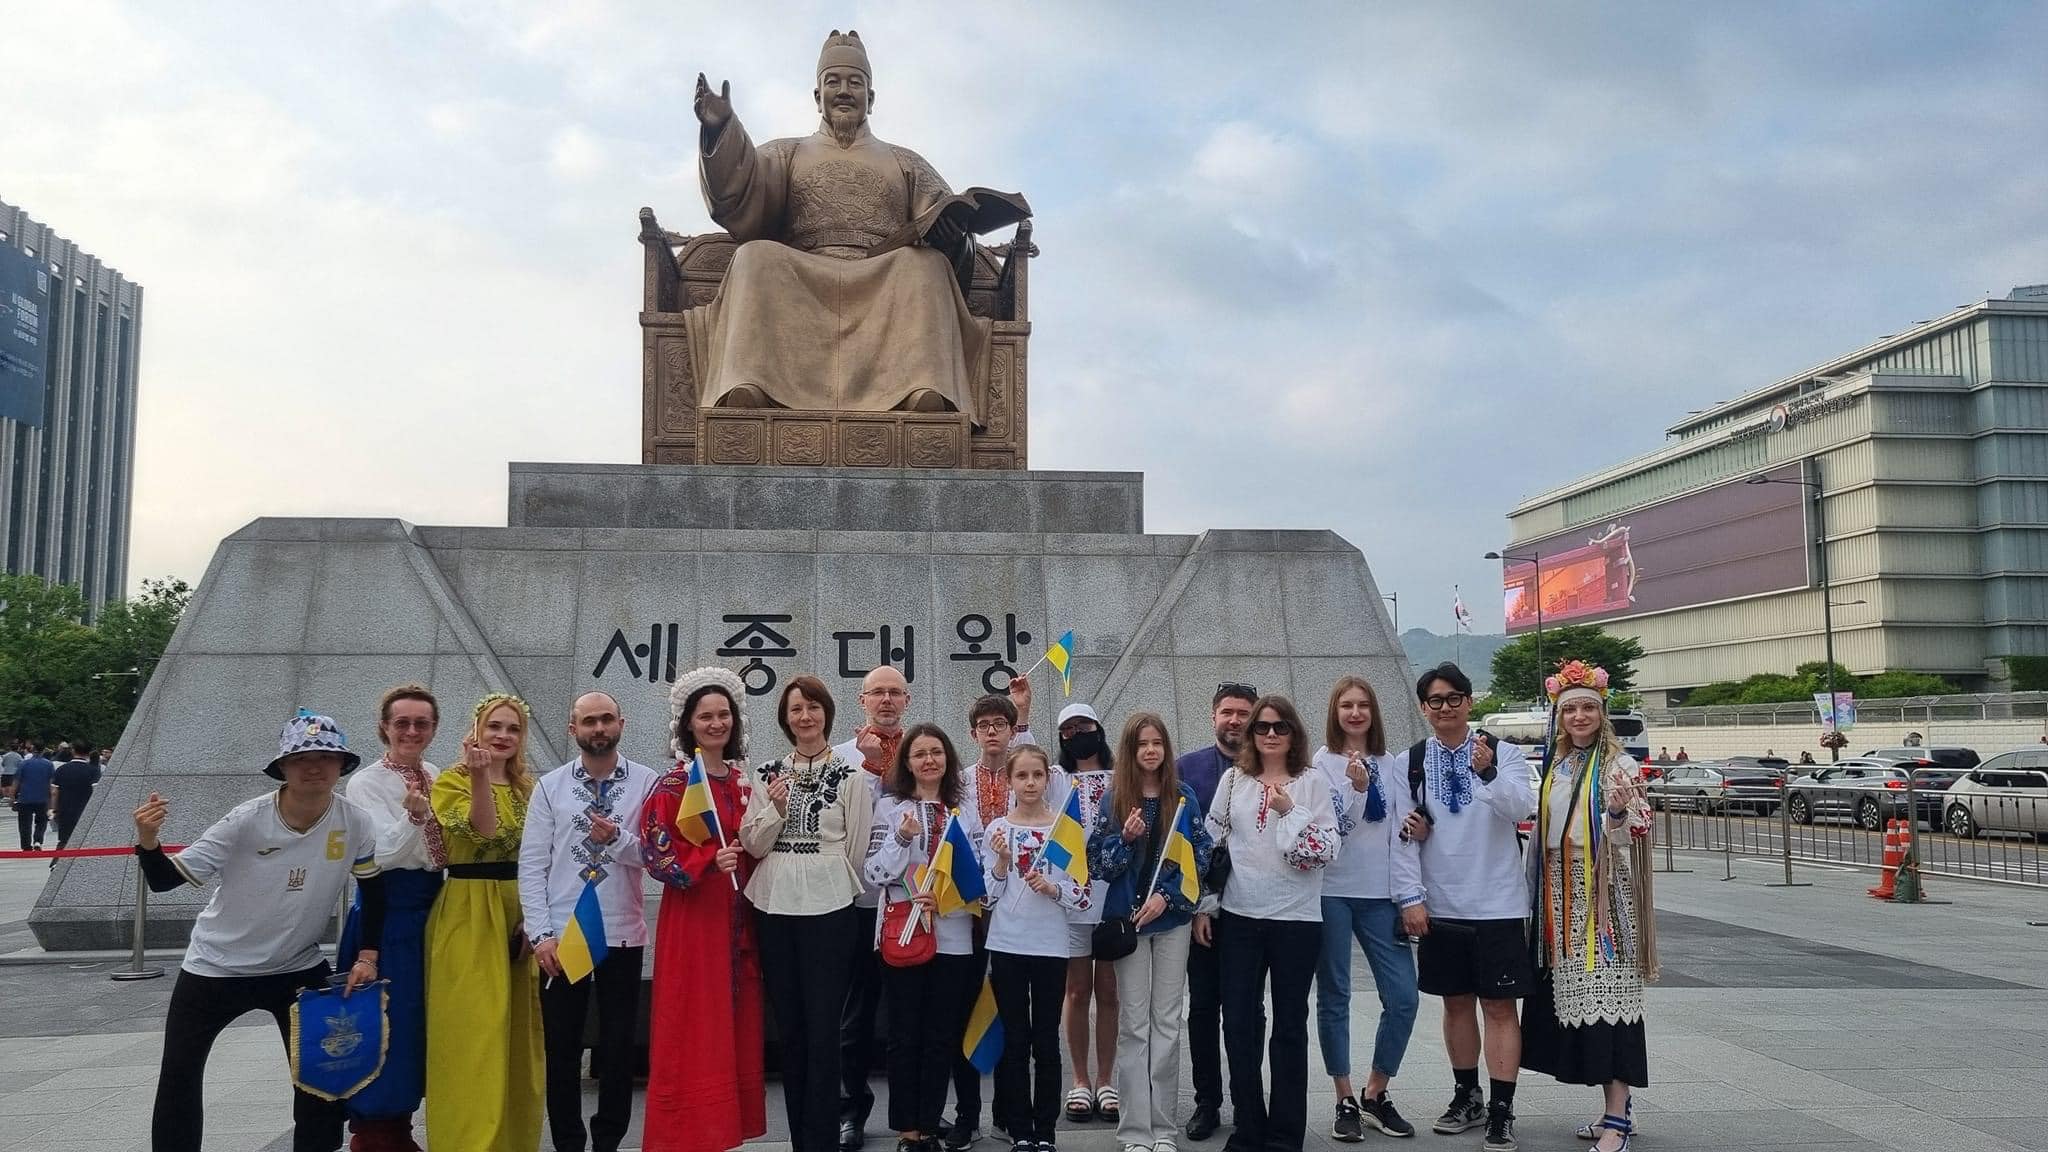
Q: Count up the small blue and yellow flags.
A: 7